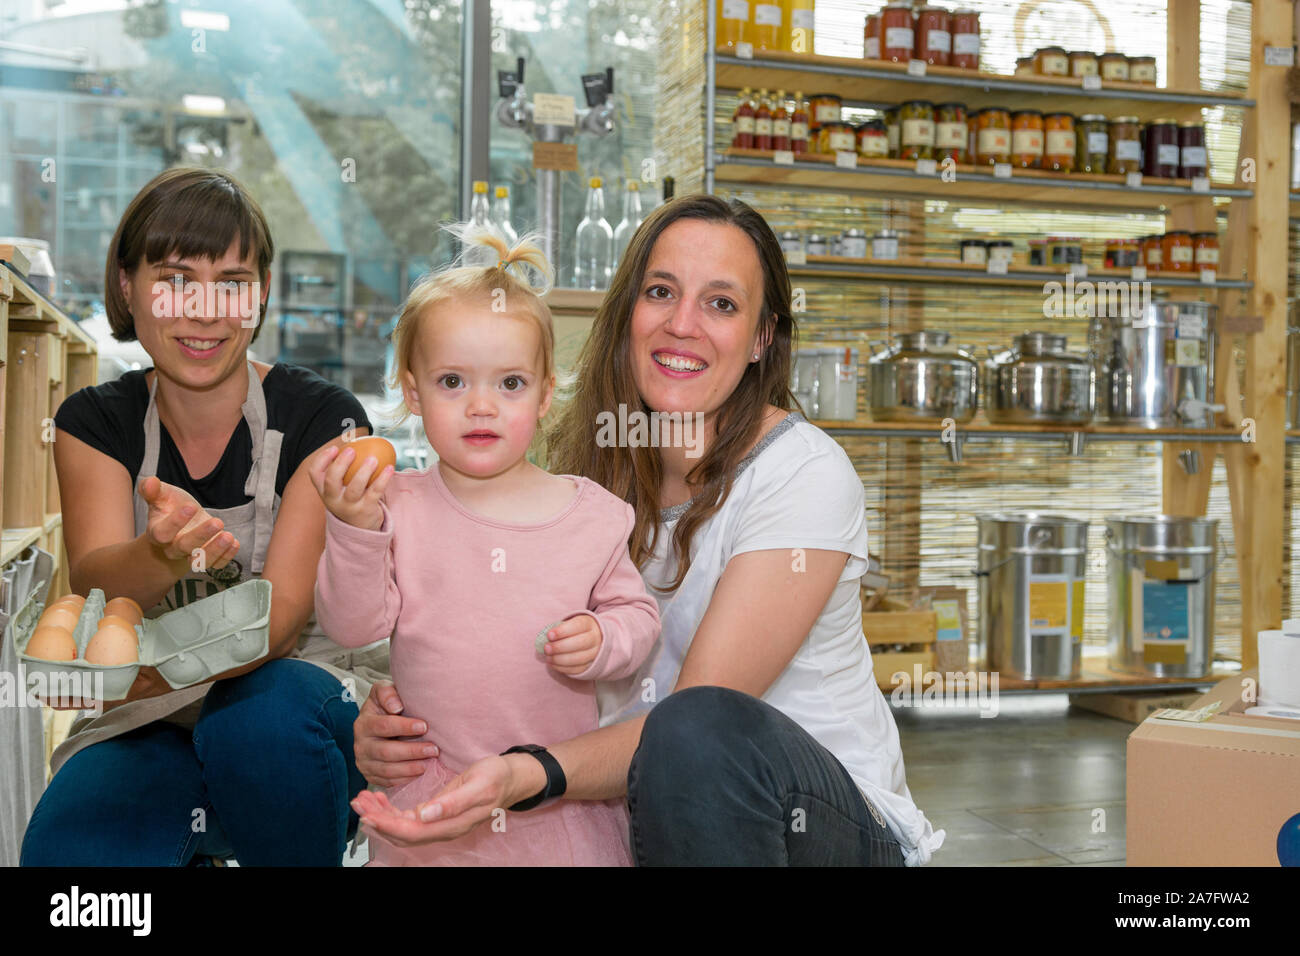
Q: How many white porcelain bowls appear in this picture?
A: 0